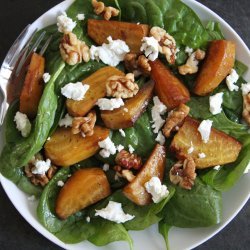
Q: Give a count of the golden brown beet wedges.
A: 10